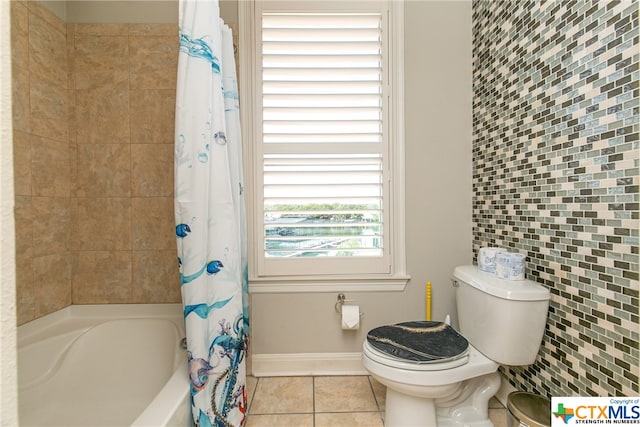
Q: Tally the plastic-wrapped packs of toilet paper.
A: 2